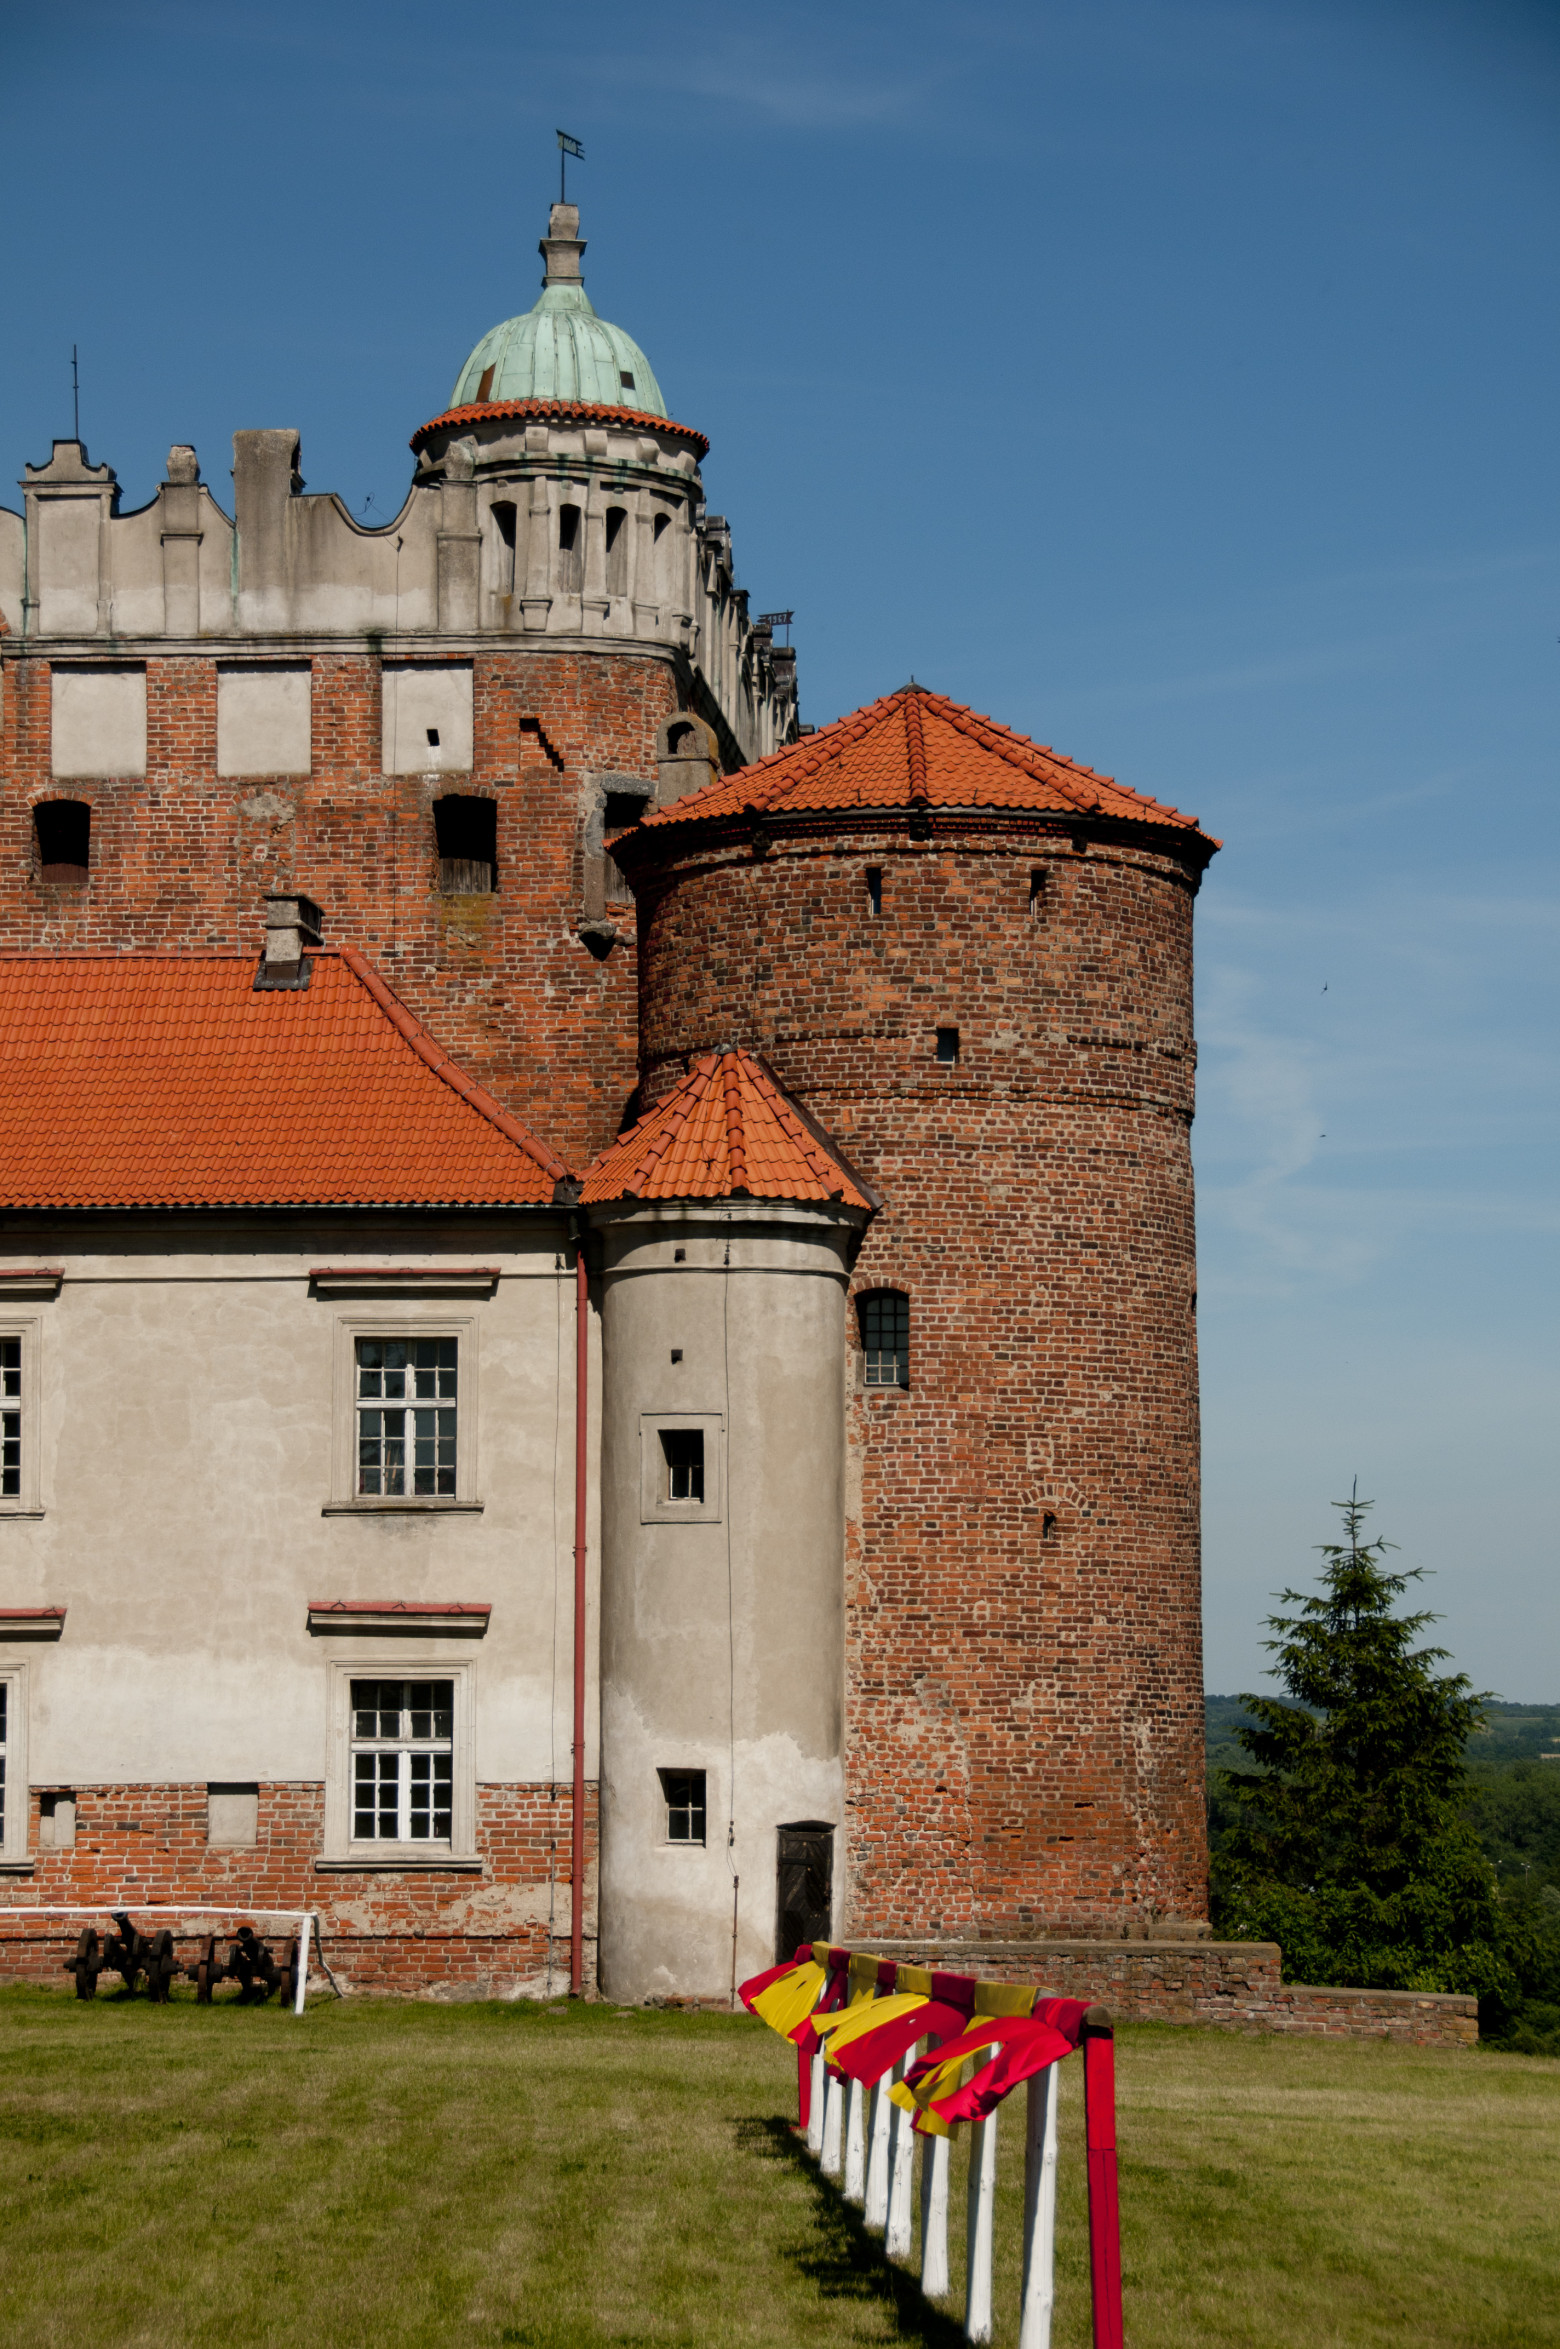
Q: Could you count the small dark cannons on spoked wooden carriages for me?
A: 2